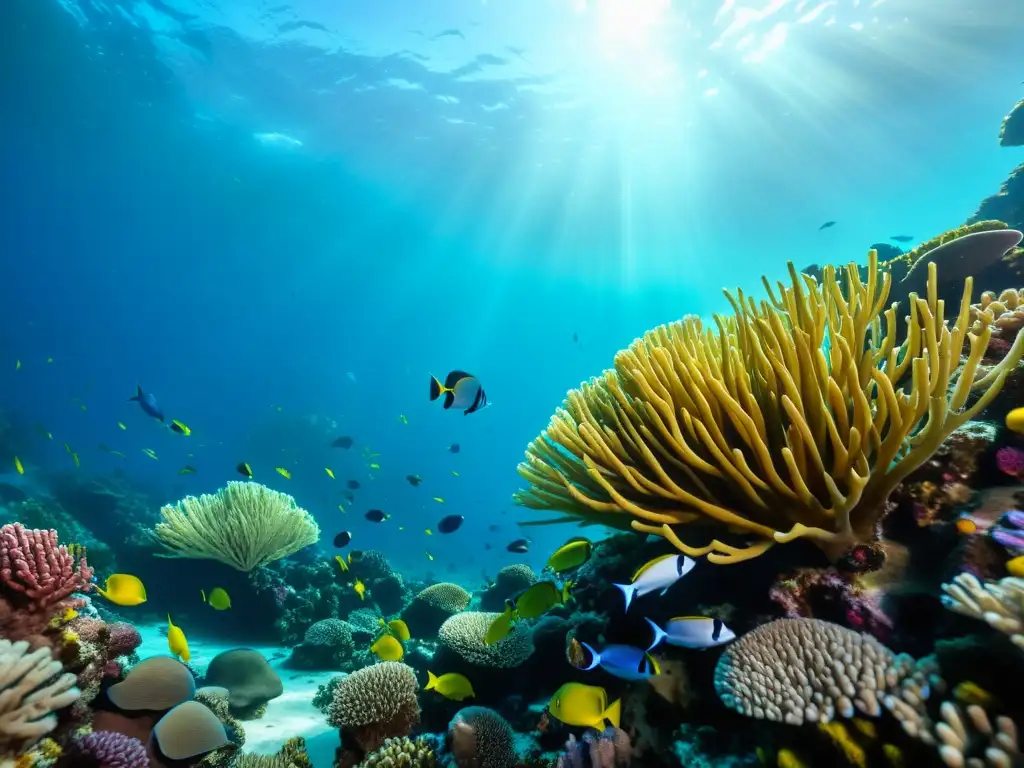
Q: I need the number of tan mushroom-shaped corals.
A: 2